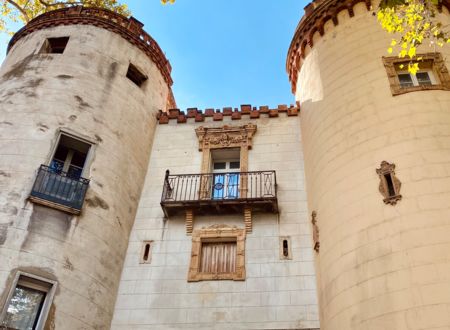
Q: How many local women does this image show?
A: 0